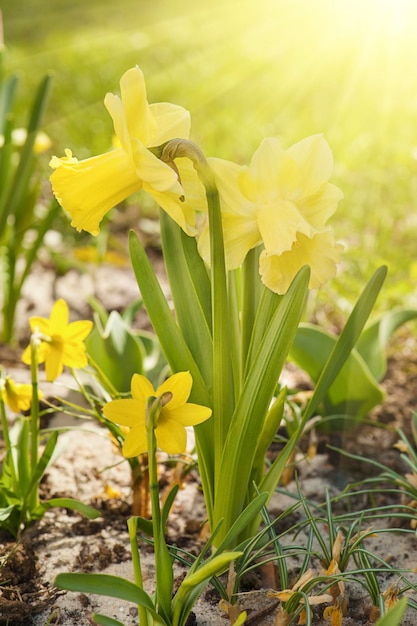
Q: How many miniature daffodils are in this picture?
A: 3